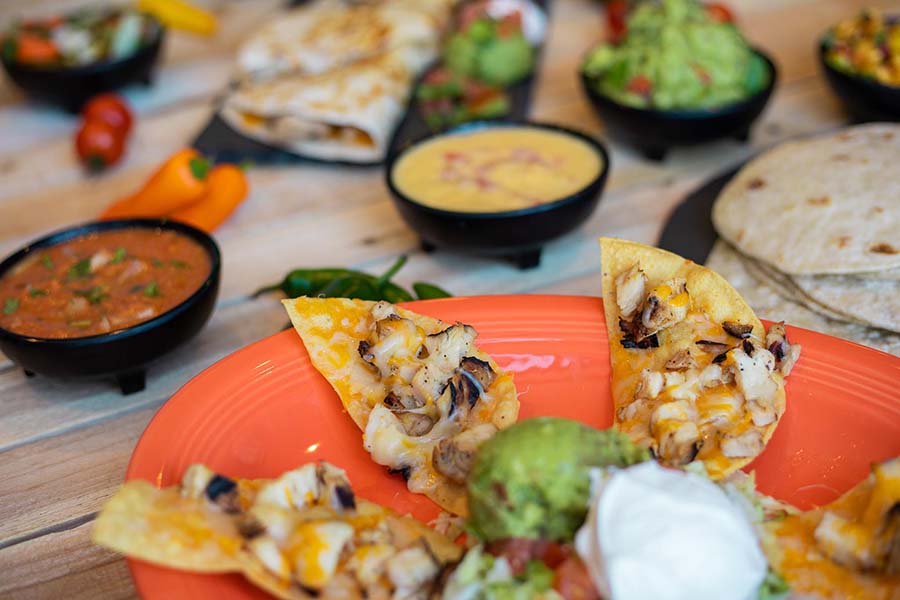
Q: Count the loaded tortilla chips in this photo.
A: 4